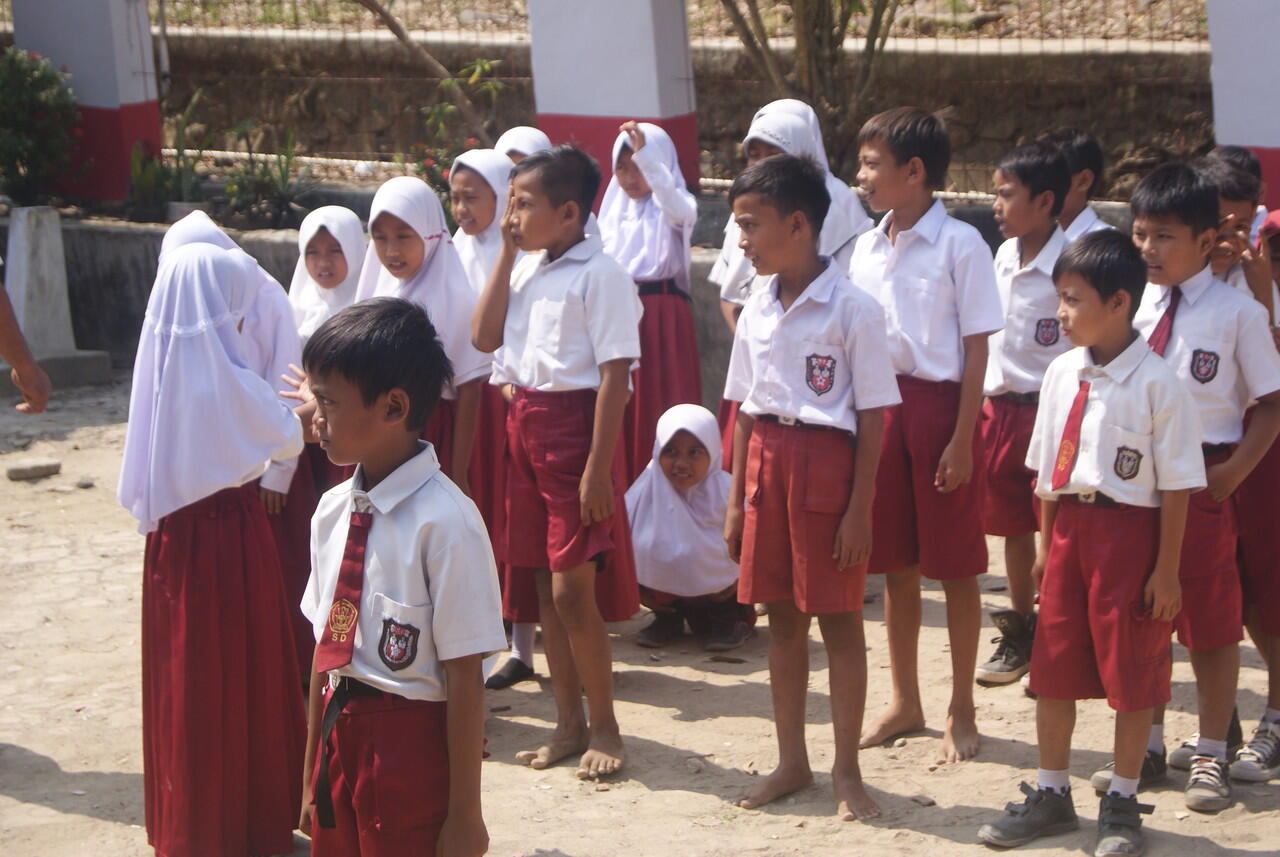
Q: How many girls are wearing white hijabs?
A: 10